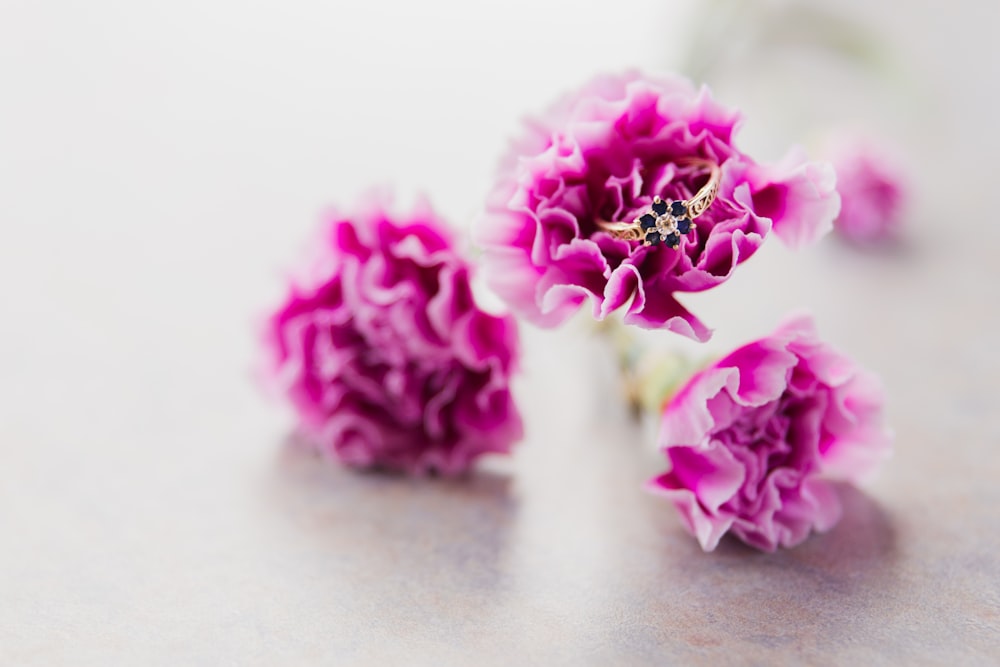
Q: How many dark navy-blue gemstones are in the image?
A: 6